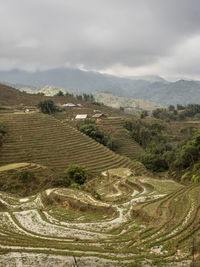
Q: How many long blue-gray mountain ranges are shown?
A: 1